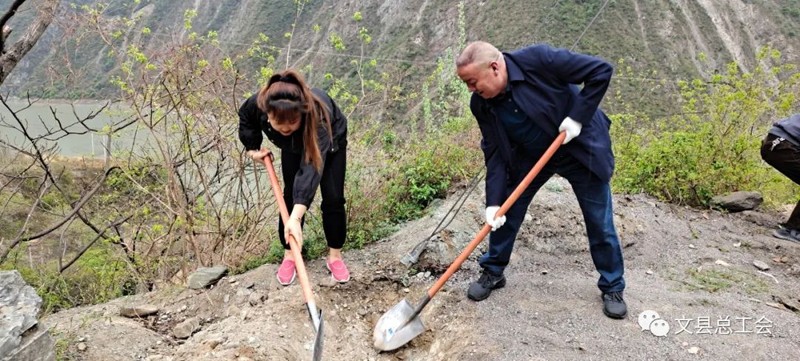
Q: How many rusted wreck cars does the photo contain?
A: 0